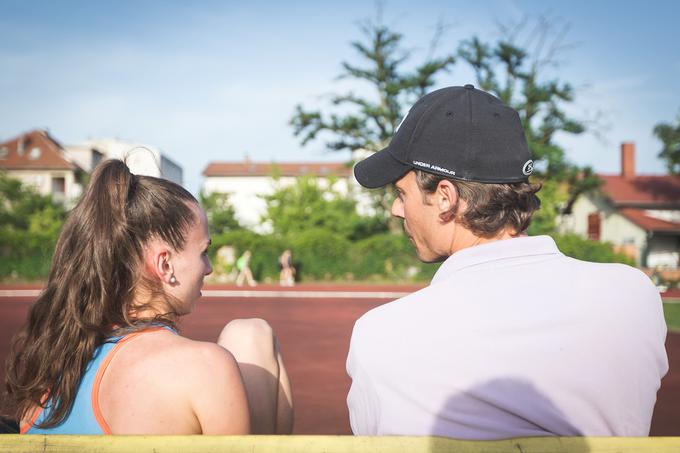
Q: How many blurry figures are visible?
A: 2